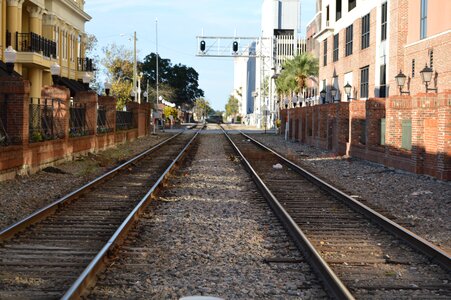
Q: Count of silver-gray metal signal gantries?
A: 1